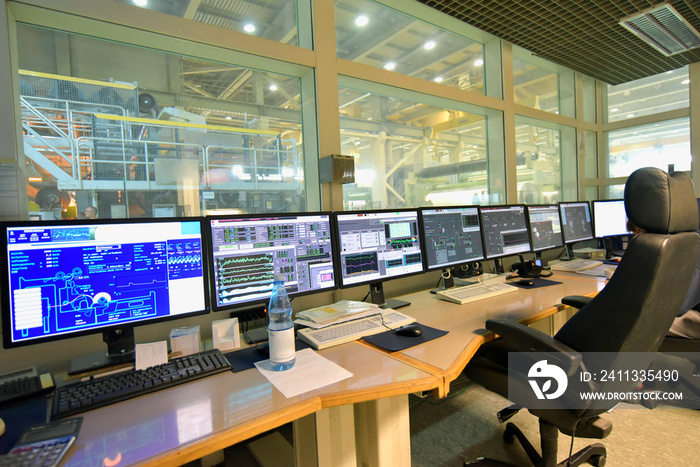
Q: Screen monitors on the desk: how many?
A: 8